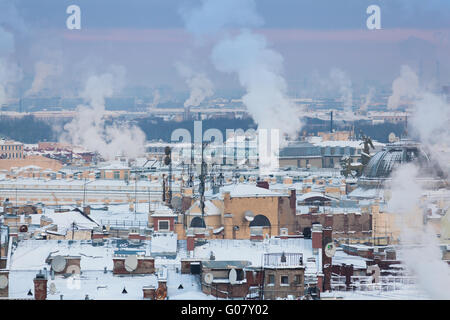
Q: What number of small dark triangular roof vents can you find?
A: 3